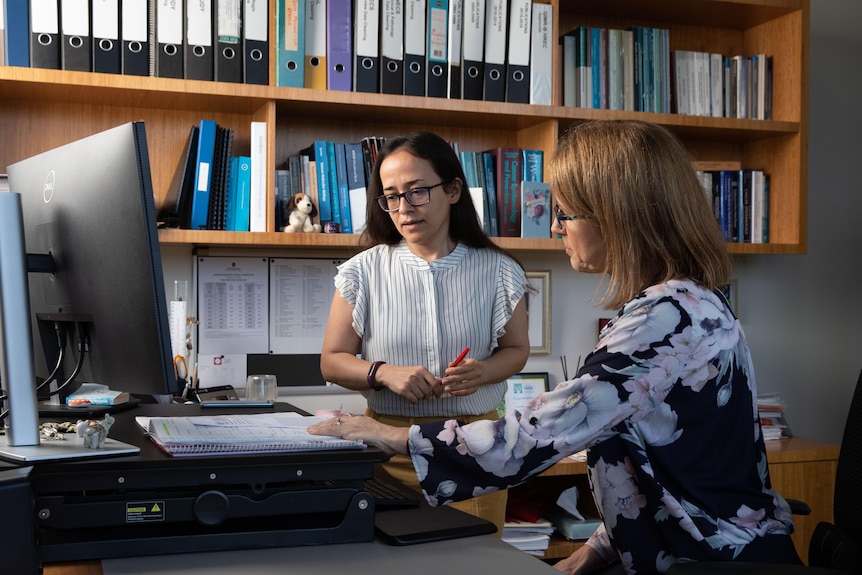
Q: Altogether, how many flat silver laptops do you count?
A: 0